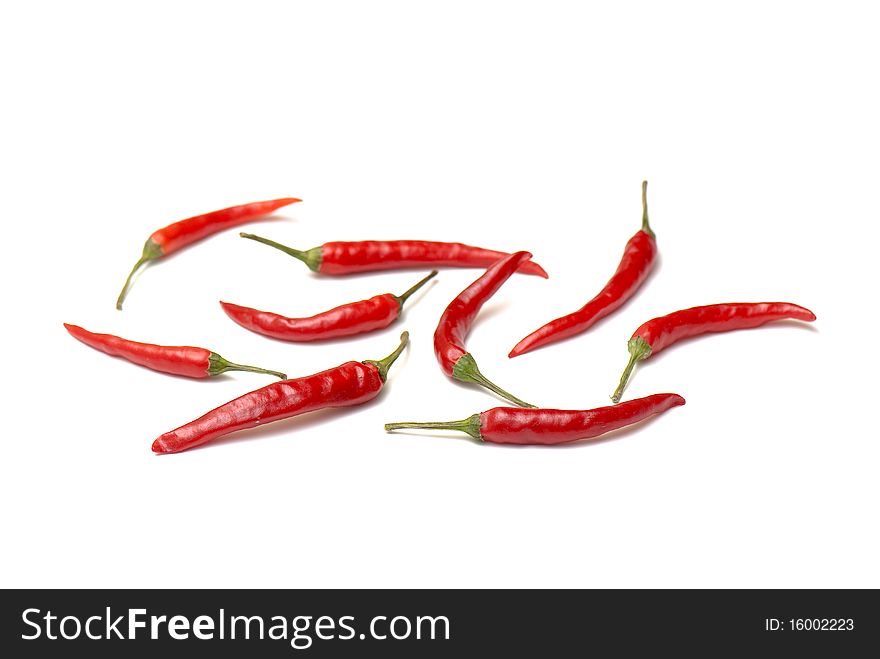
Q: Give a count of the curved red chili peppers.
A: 9